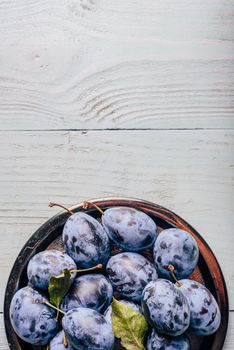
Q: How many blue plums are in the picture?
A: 13